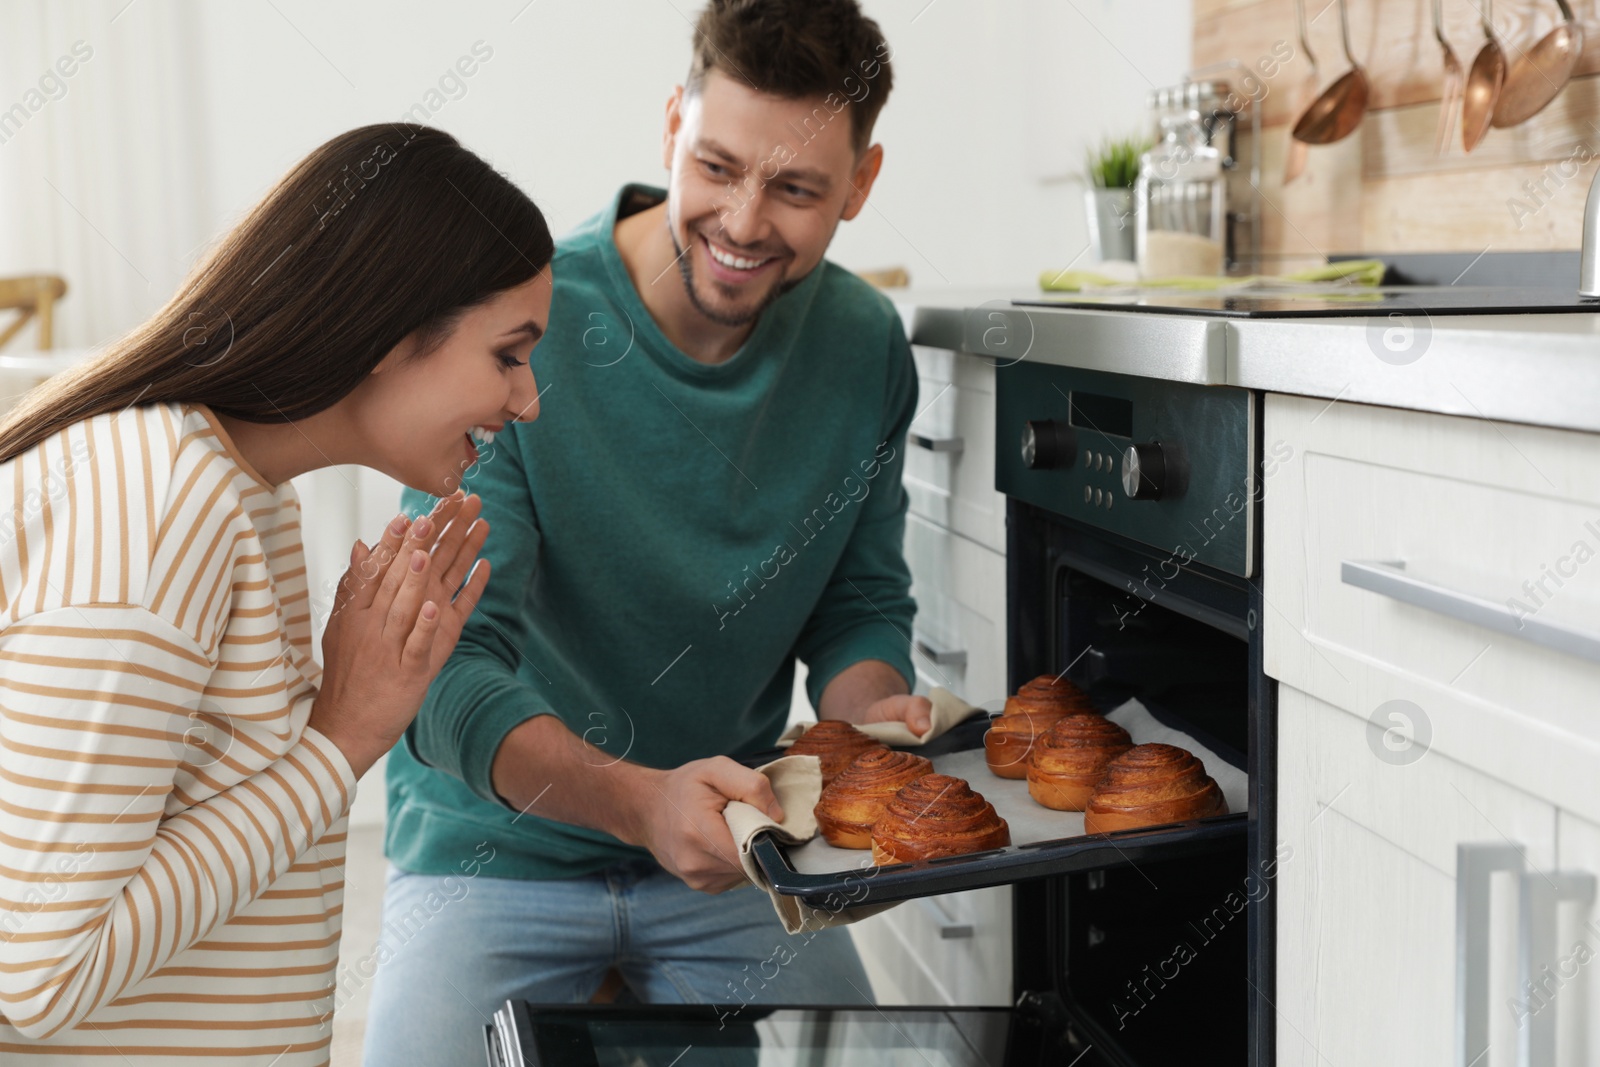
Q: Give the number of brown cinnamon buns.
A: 6